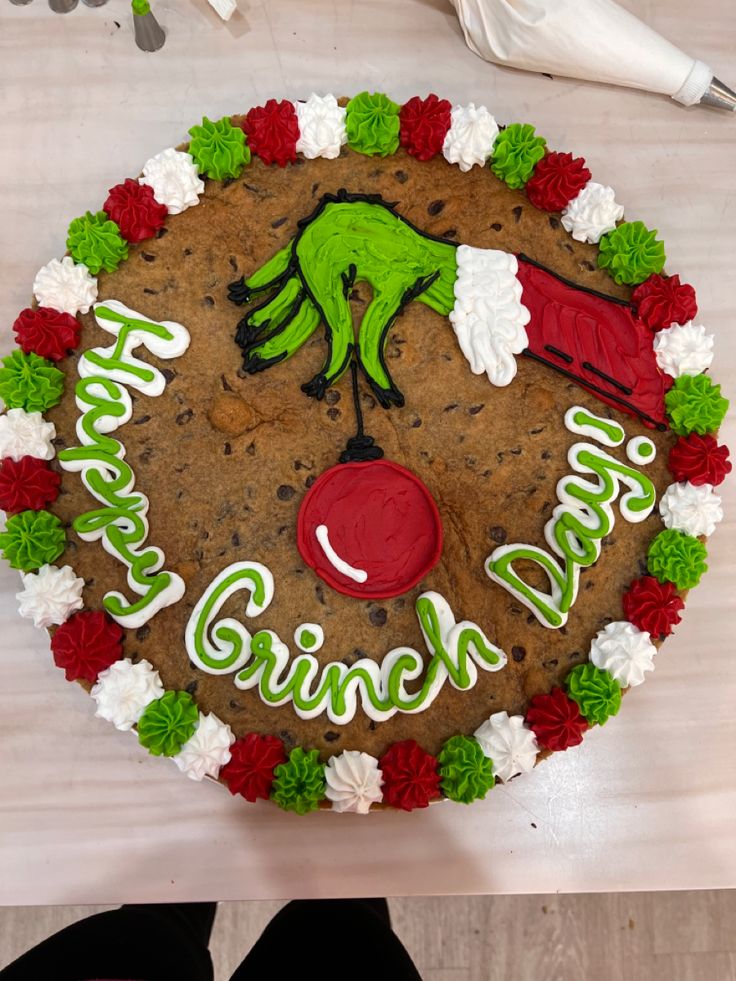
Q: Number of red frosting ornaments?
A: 1